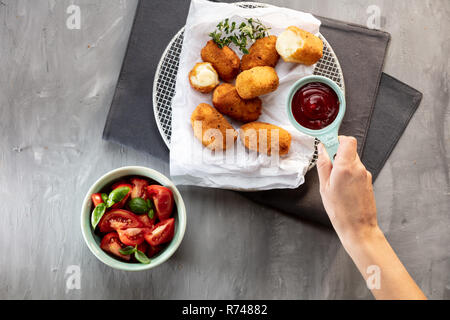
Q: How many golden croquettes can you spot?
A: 8